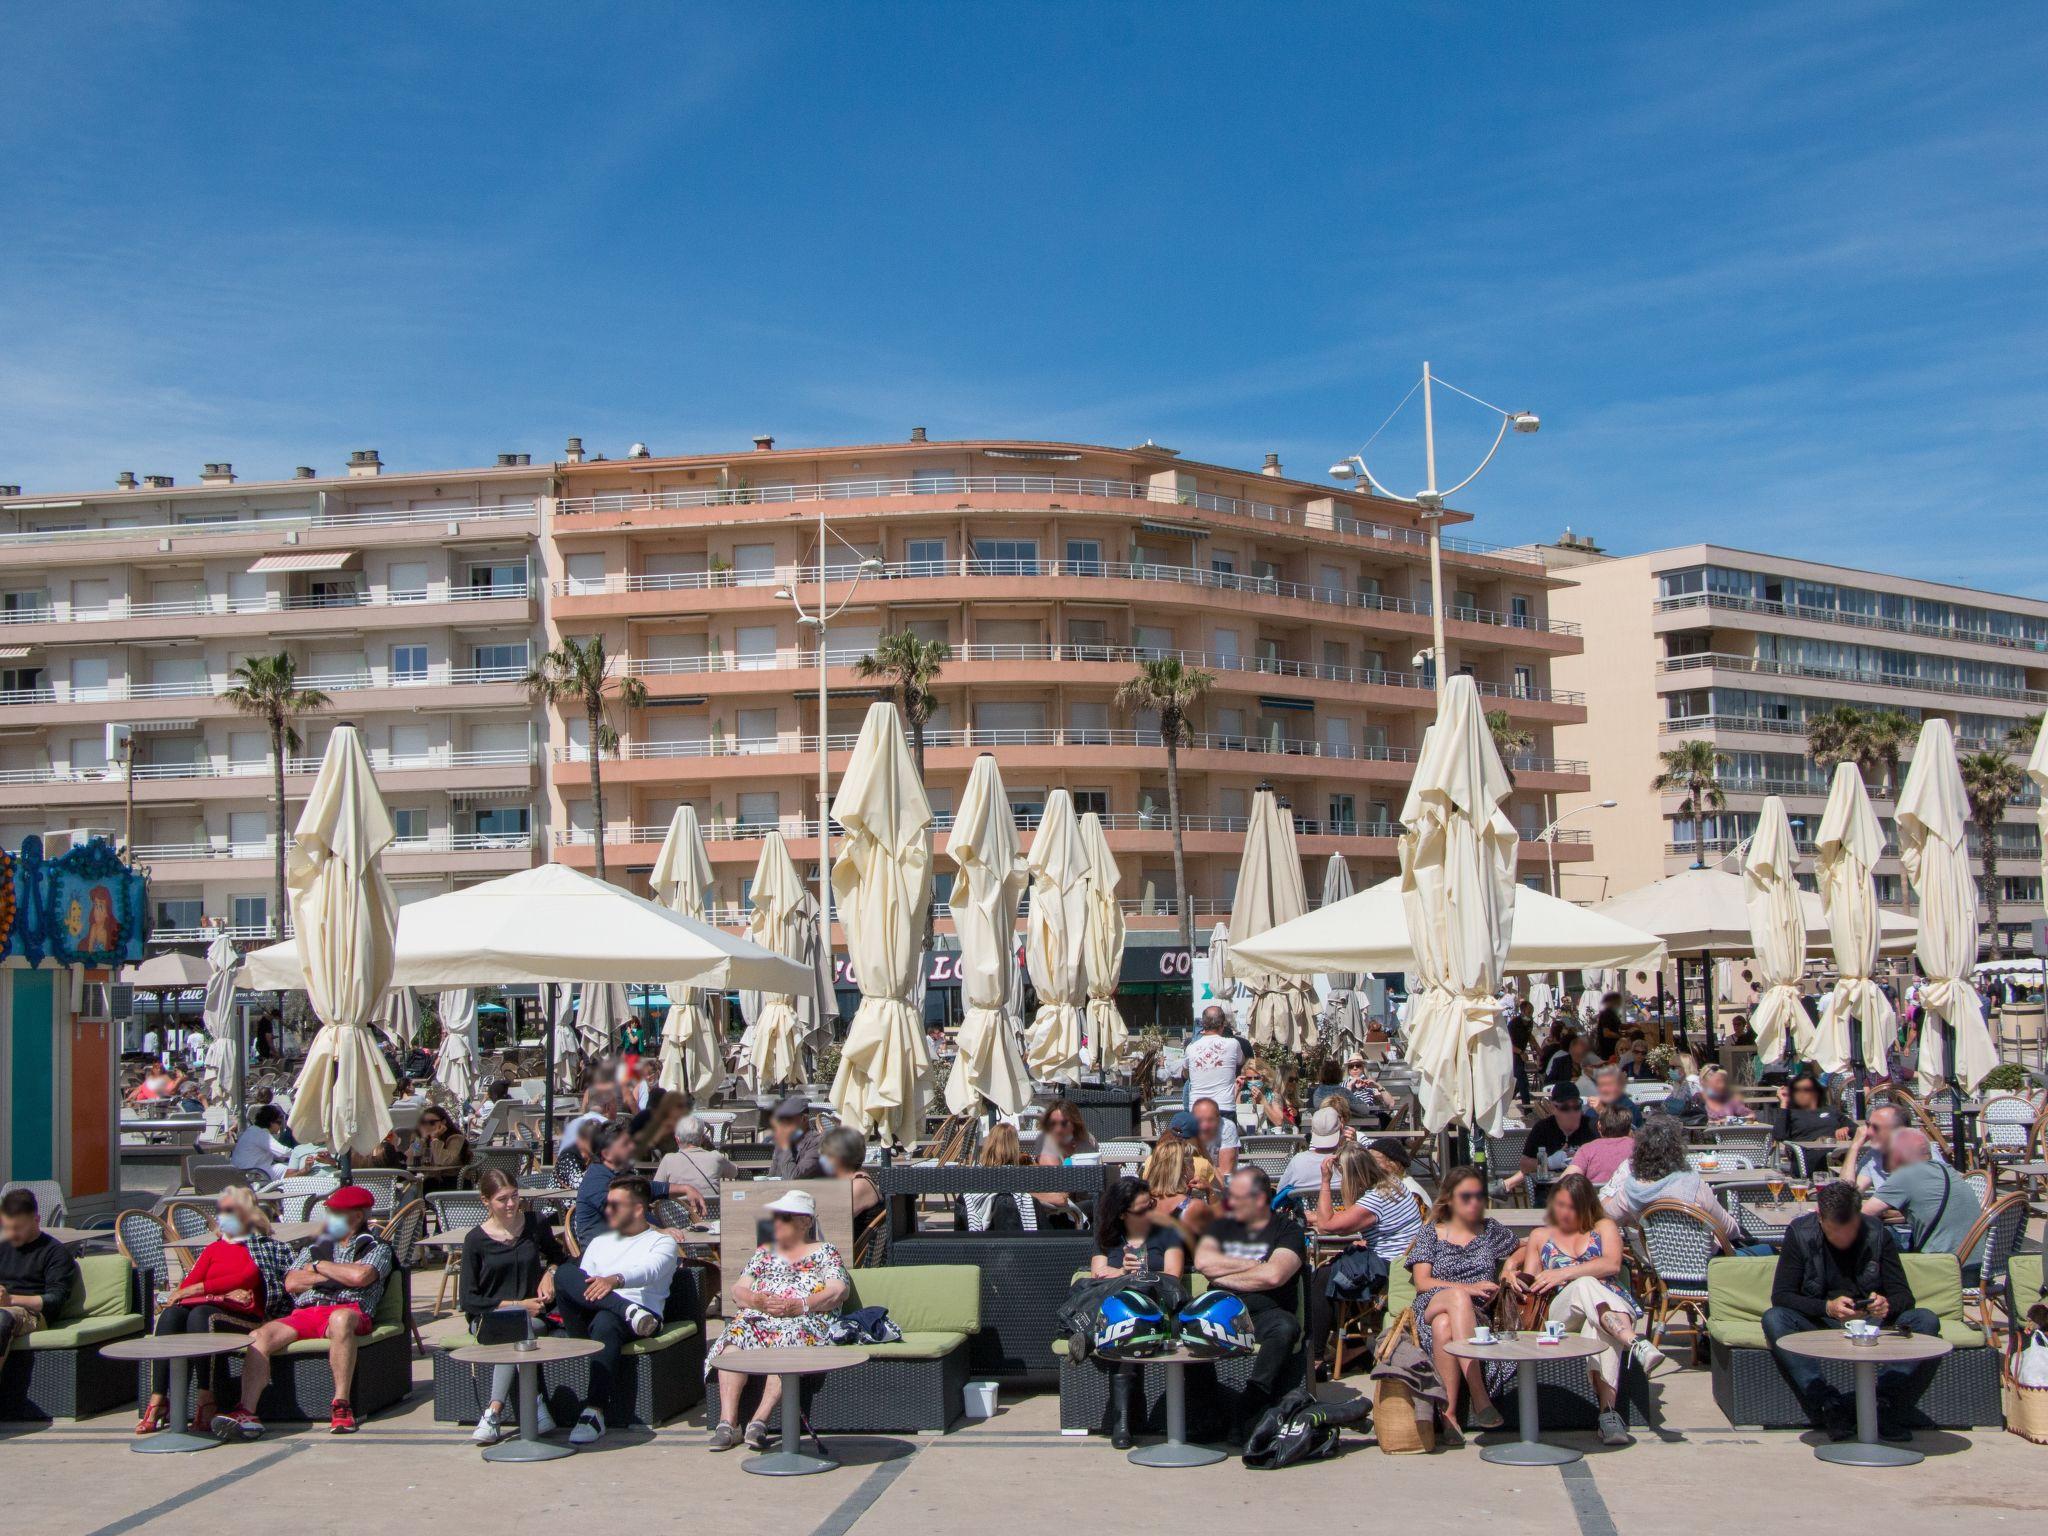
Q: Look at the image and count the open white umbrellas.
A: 3